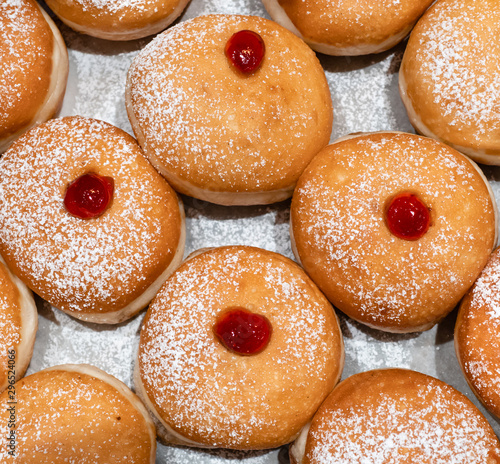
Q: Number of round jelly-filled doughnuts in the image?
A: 4